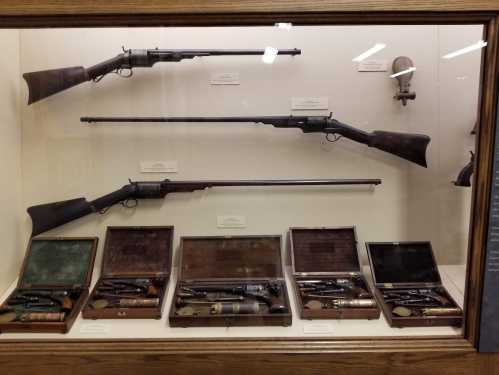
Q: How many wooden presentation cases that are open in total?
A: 5